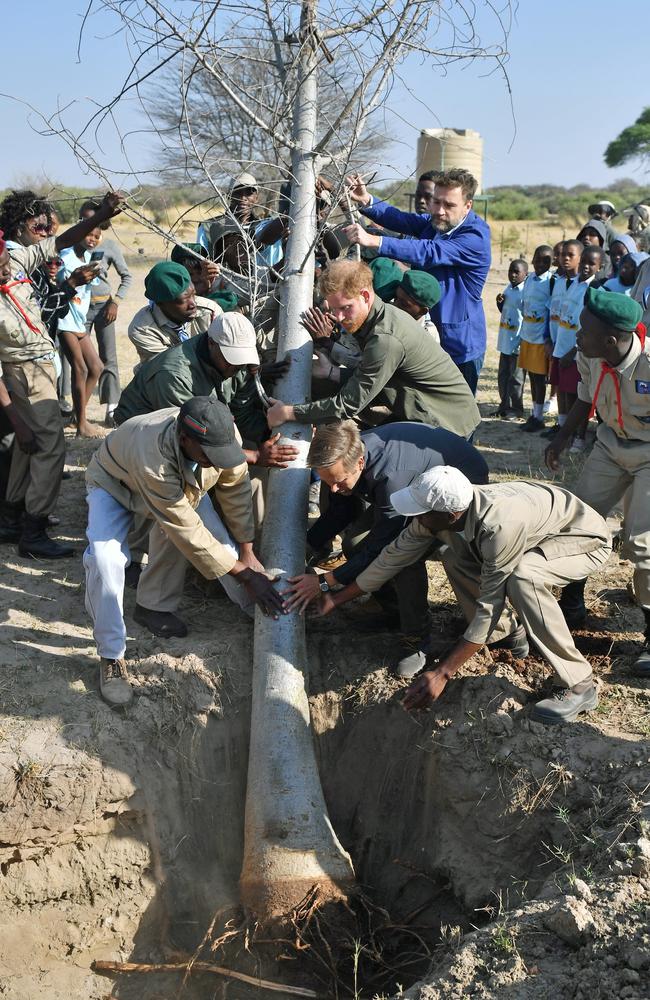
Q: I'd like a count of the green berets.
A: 6